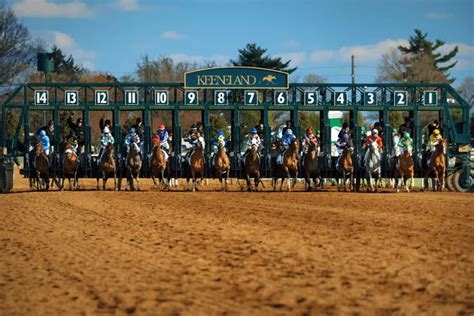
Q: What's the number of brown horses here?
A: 13